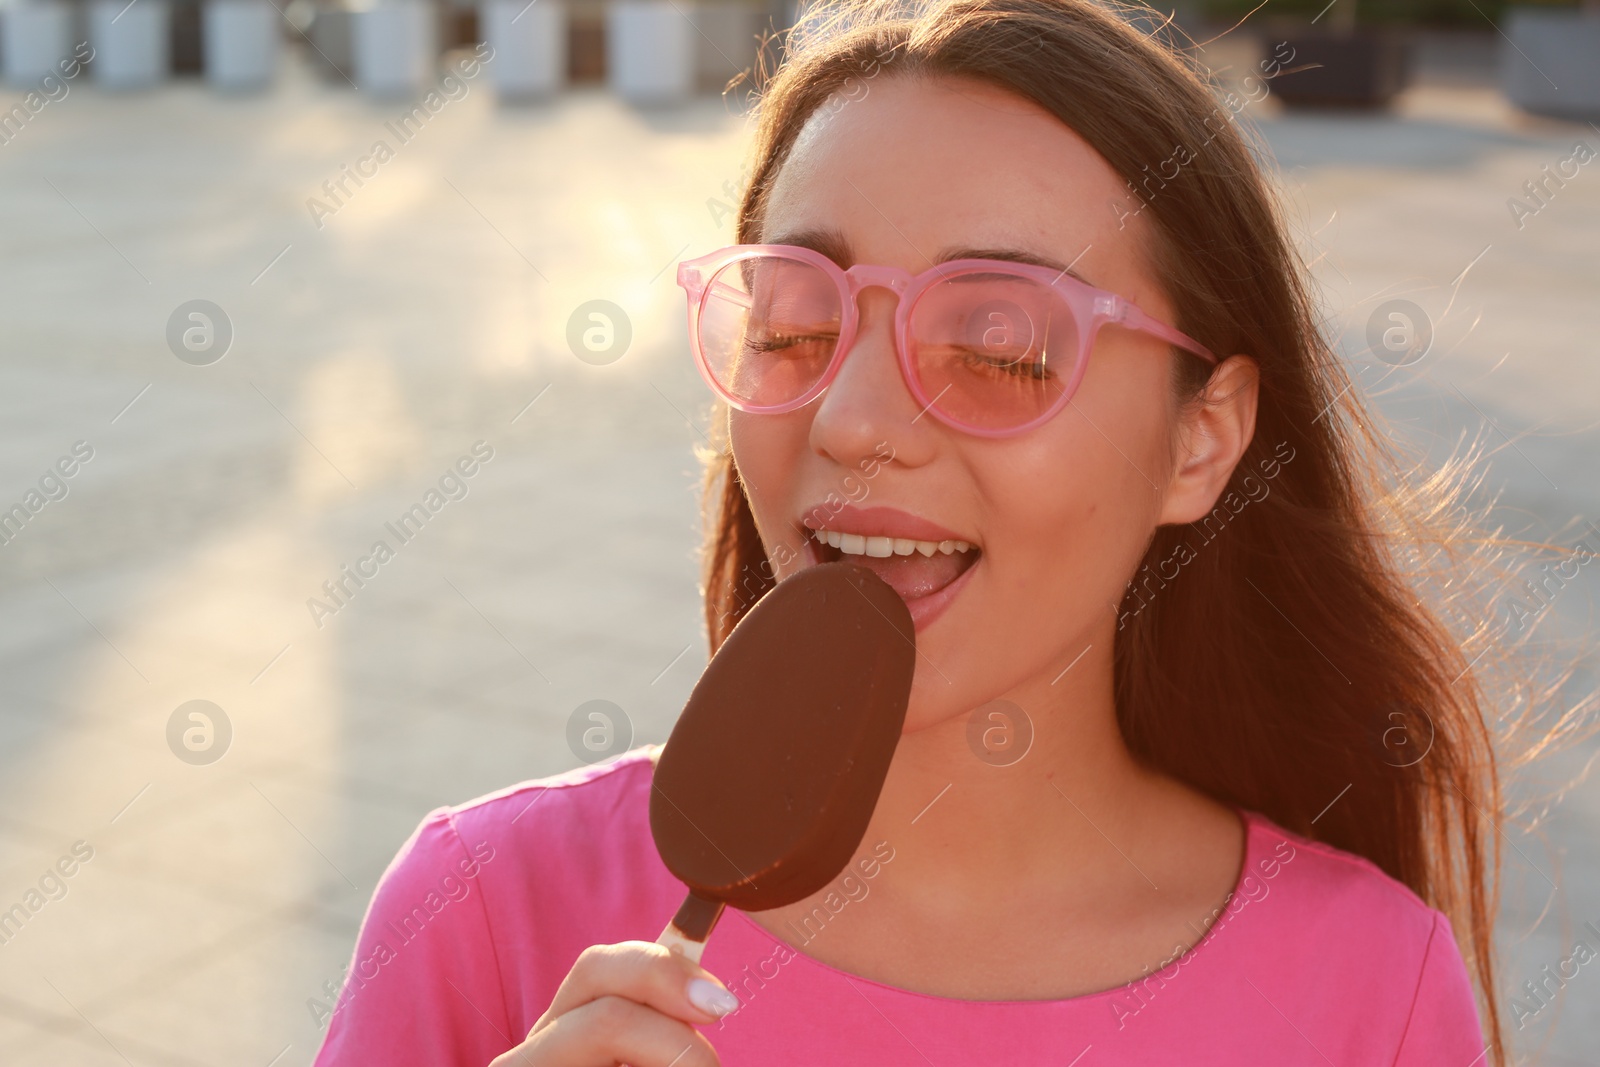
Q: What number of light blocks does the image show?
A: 6